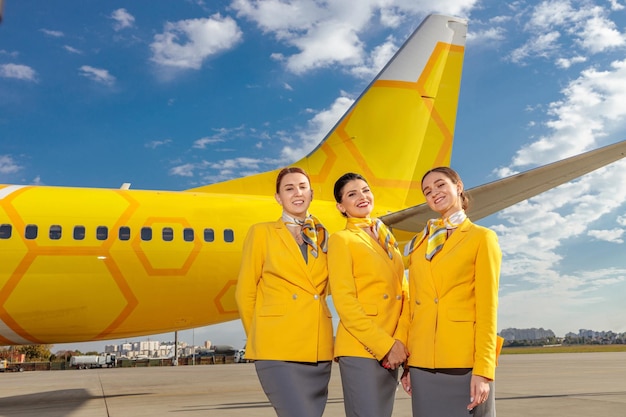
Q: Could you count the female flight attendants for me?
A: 3